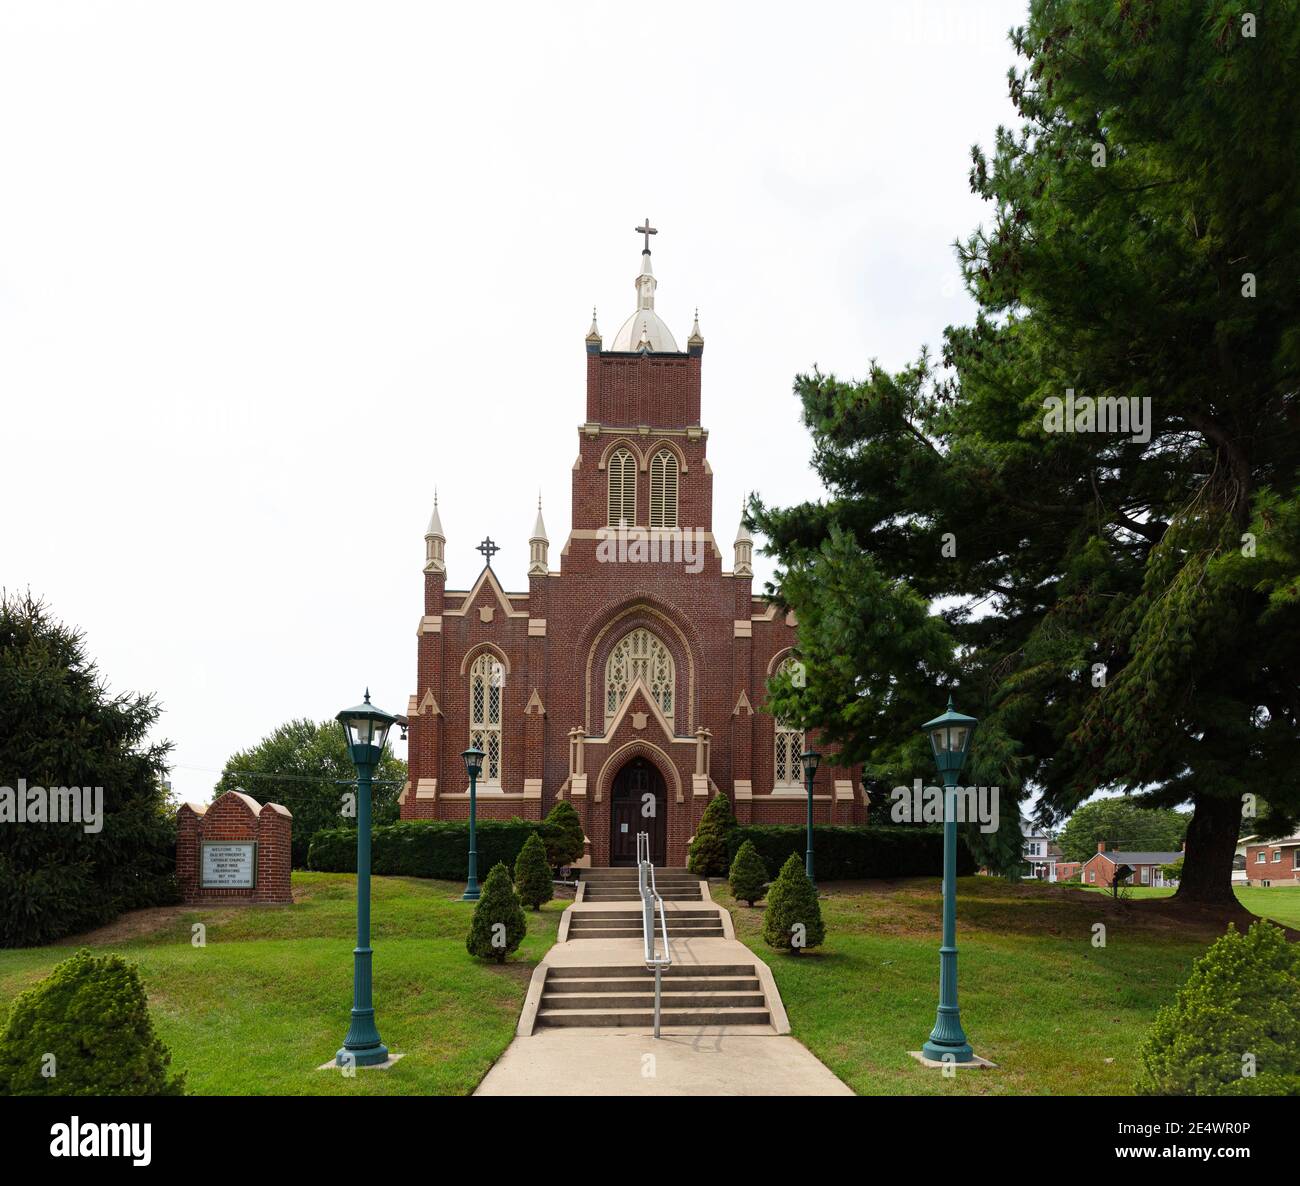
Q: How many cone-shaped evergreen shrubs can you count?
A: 6